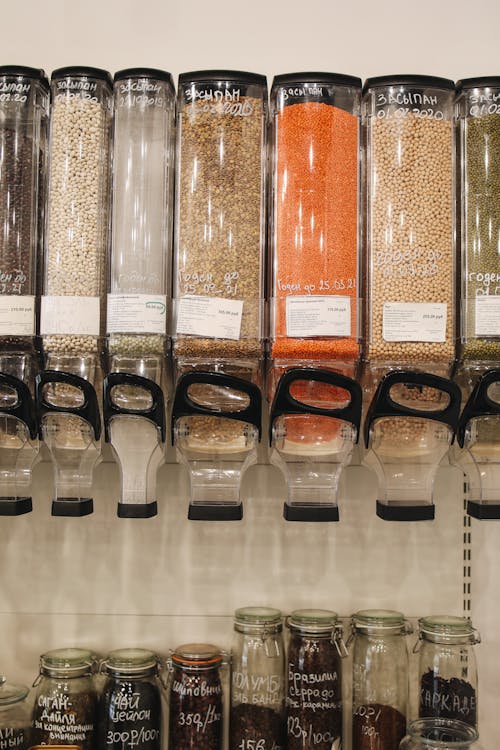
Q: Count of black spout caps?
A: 7